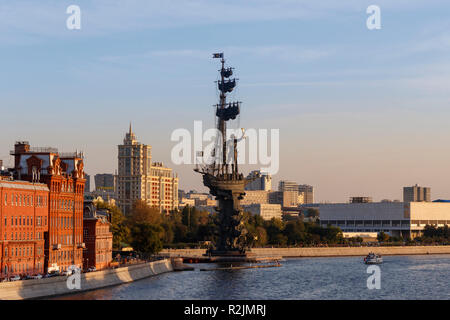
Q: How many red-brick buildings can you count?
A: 3